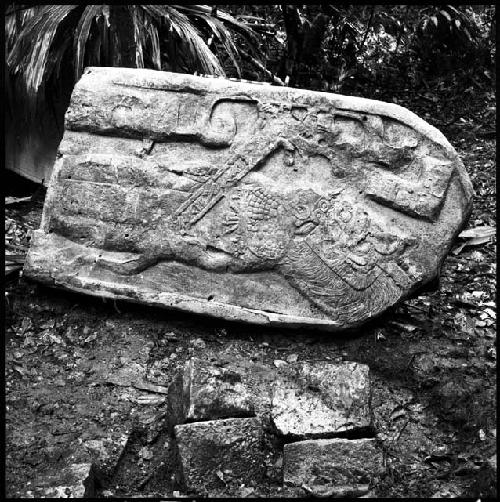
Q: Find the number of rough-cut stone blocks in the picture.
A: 4